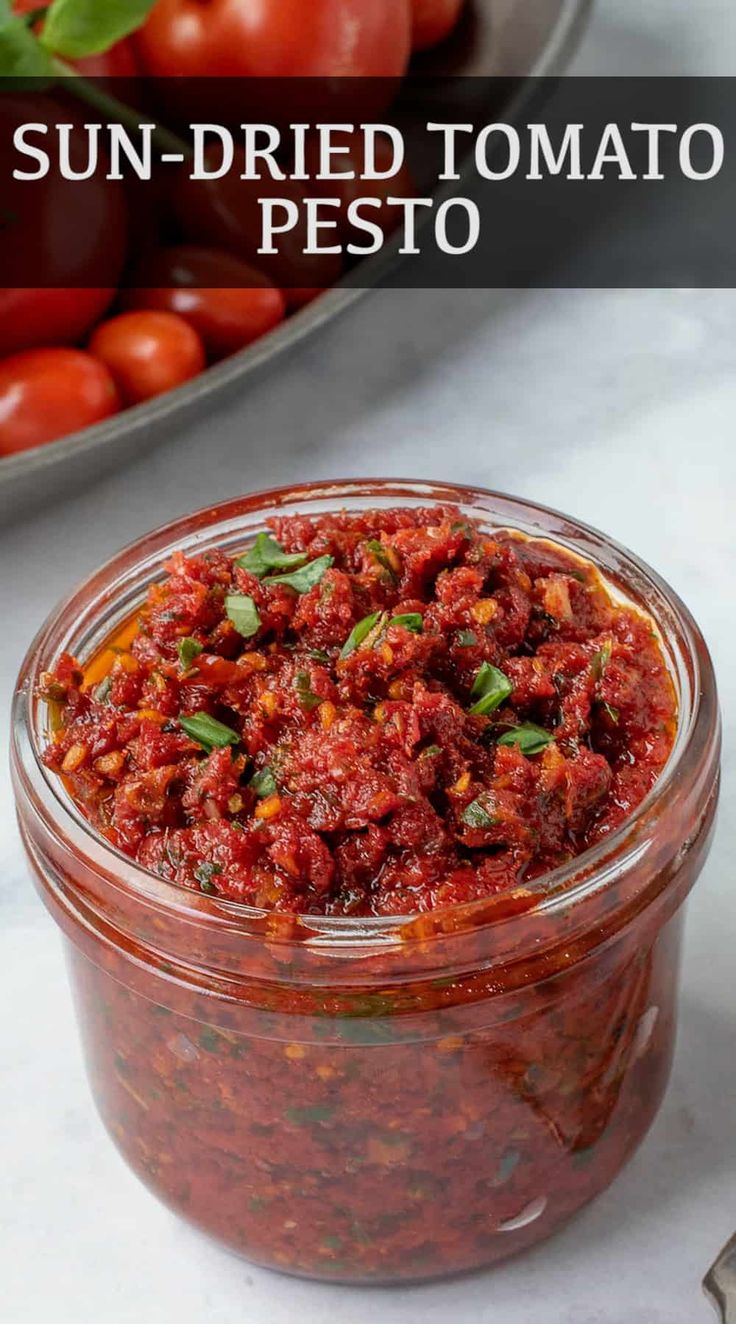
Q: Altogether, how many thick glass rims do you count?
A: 1